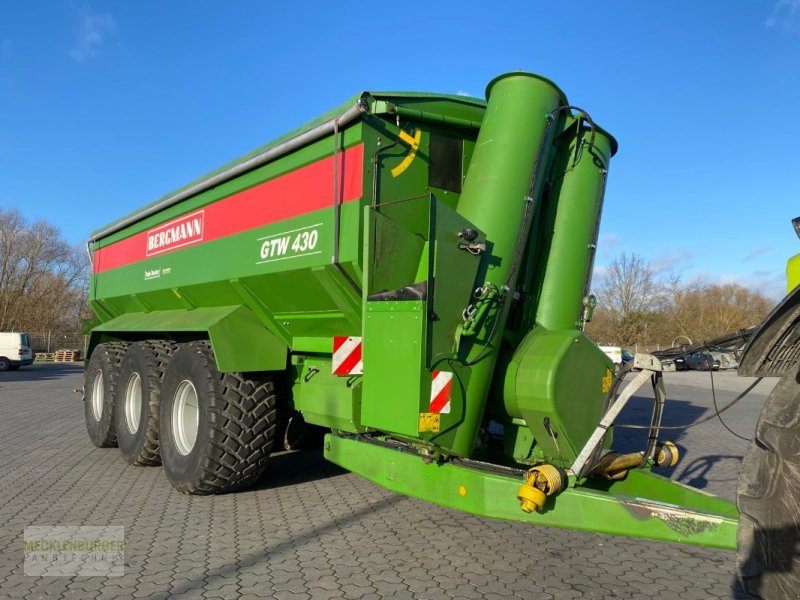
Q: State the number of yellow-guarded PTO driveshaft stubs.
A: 2